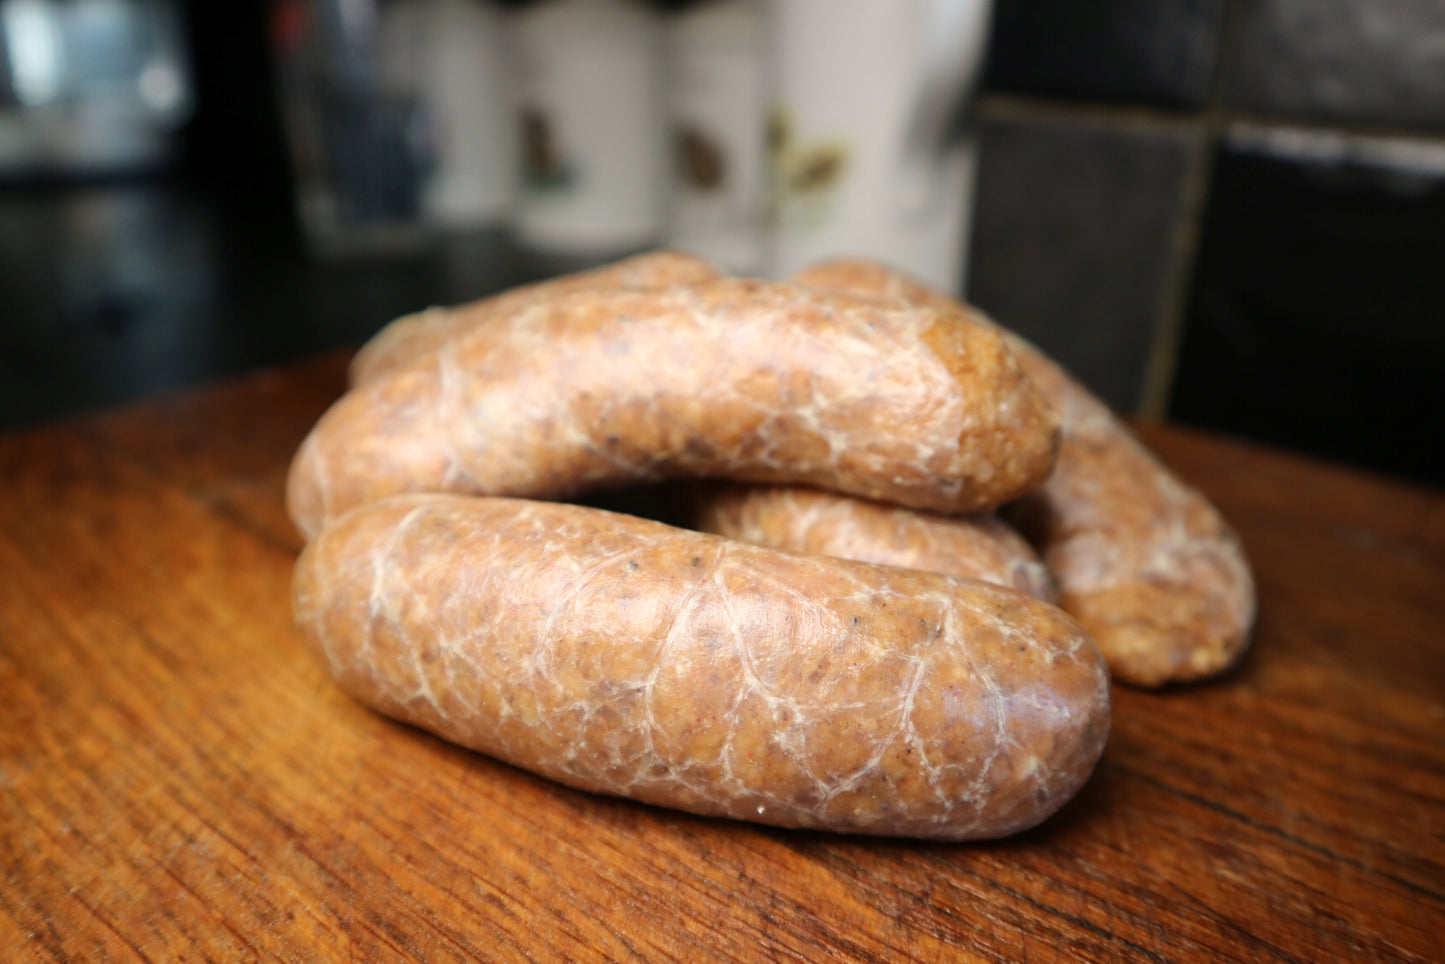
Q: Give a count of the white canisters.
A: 4